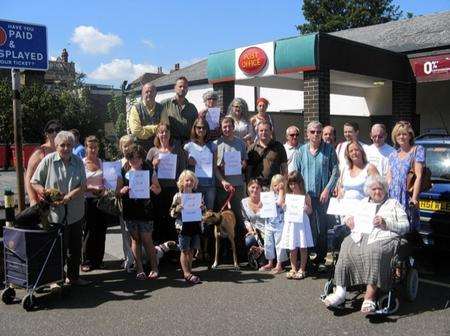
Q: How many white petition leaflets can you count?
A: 11